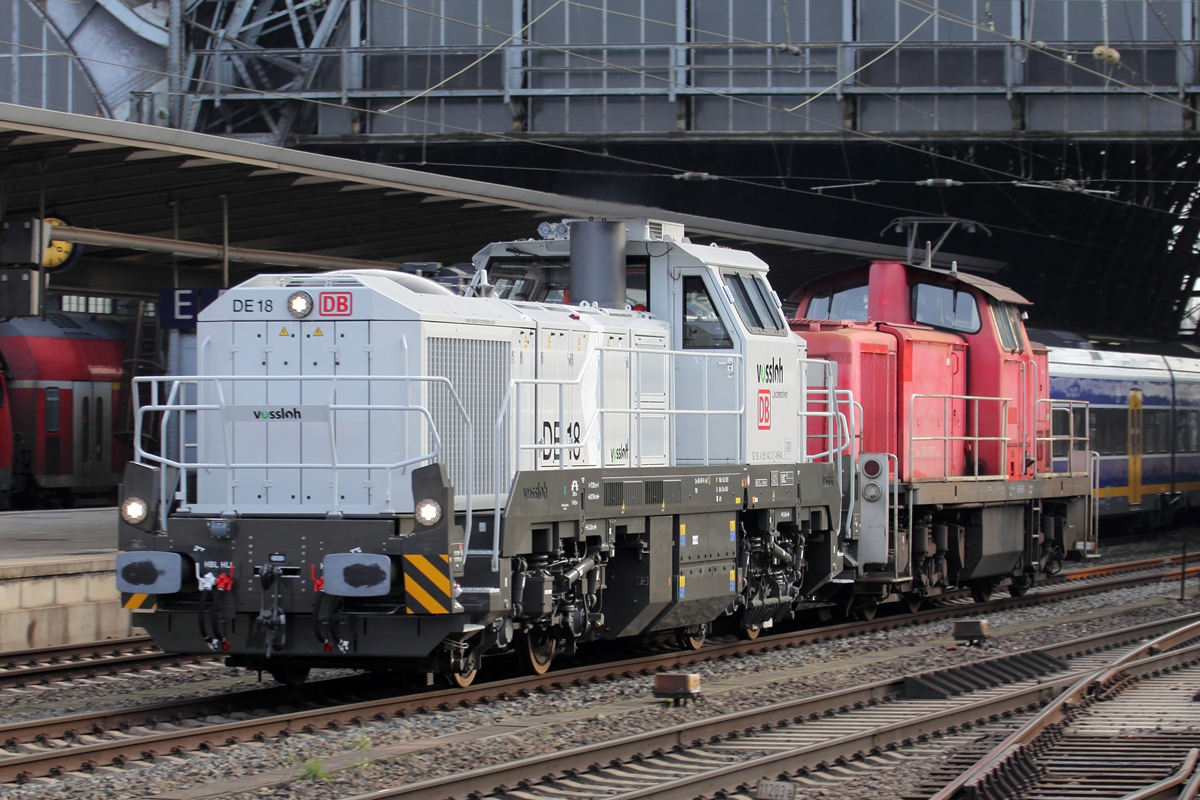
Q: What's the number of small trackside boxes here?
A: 2